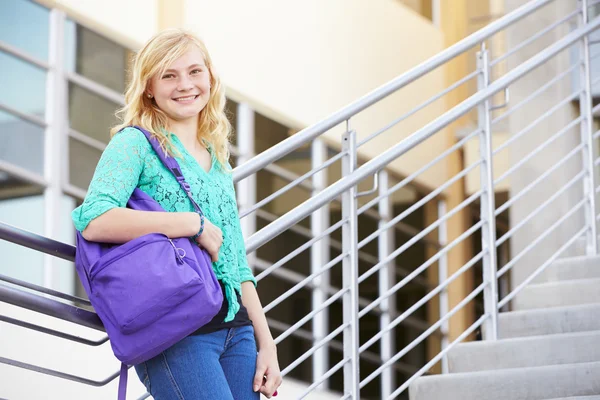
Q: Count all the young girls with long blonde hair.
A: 1